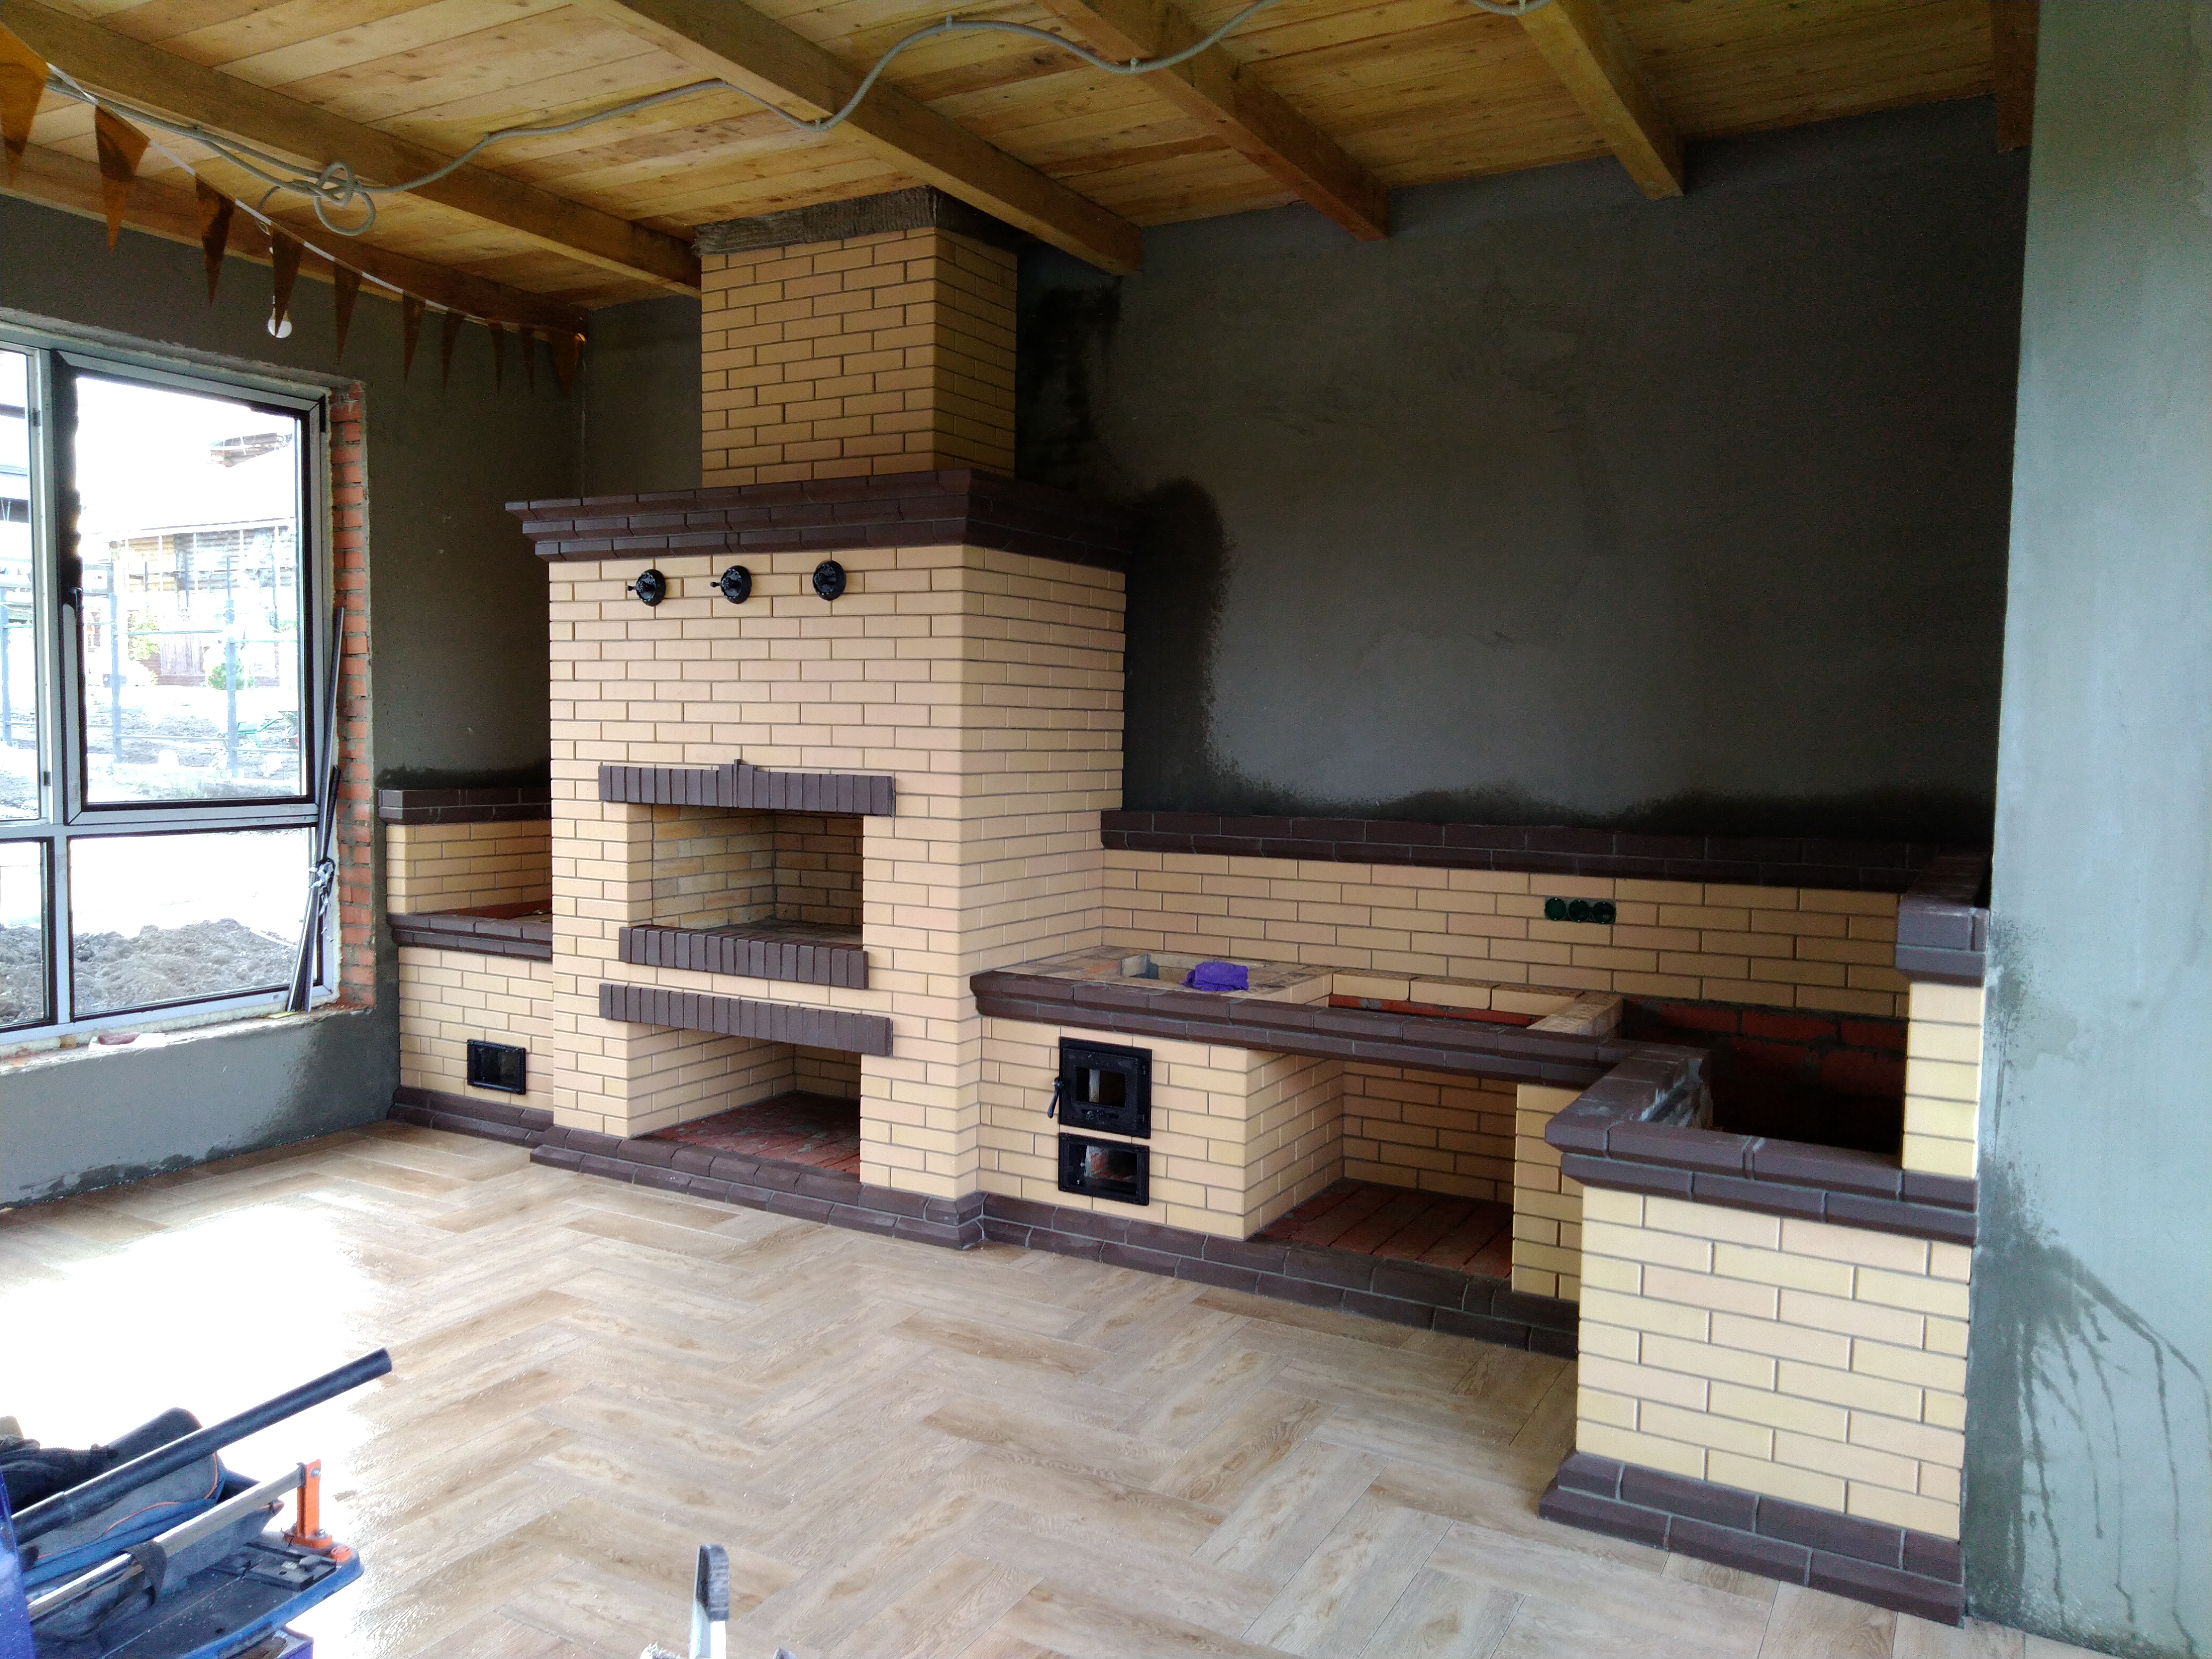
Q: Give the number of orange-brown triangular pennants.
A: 10